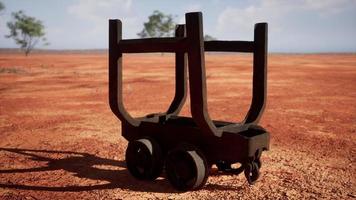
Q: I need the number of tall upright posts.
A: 4